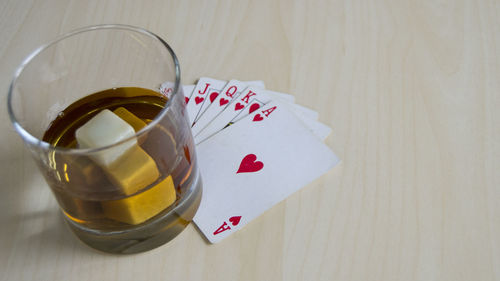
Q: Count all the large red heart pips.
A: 1